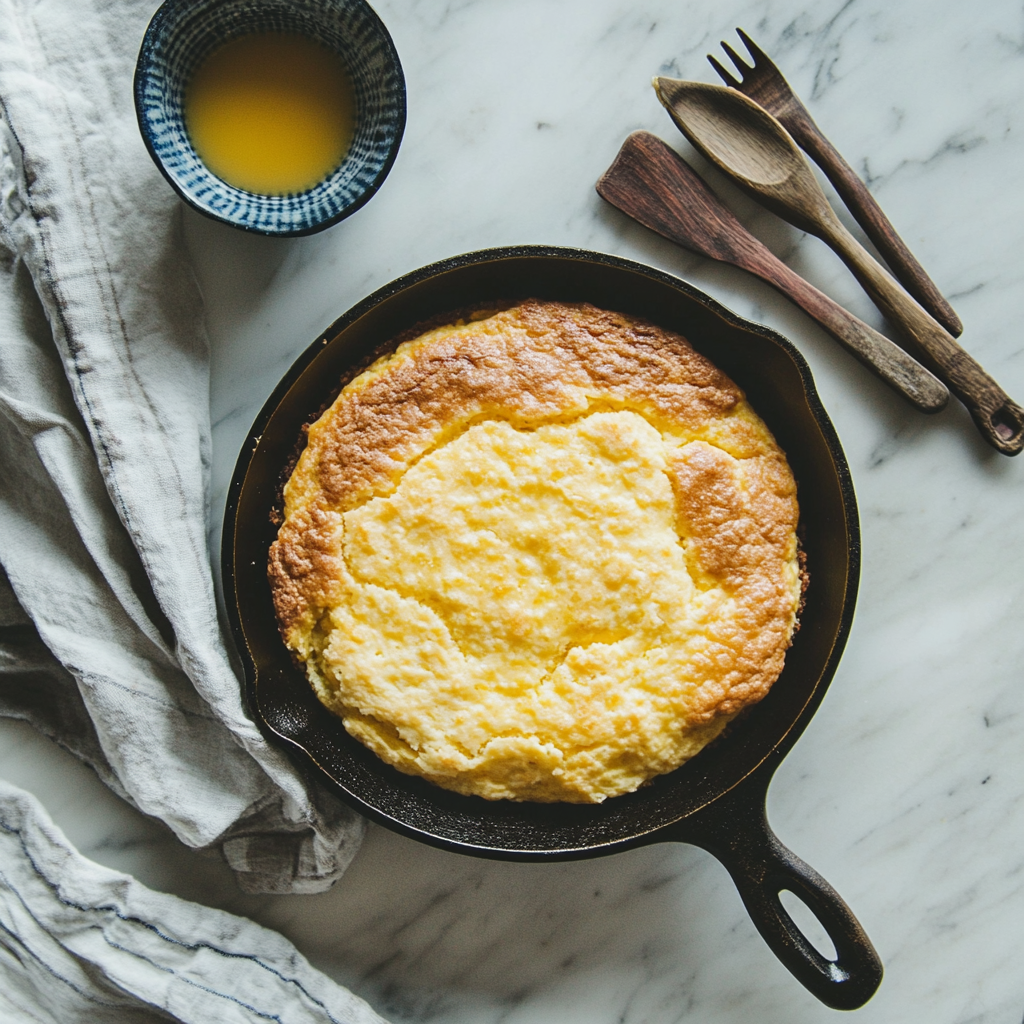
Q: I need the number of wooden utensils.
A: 3